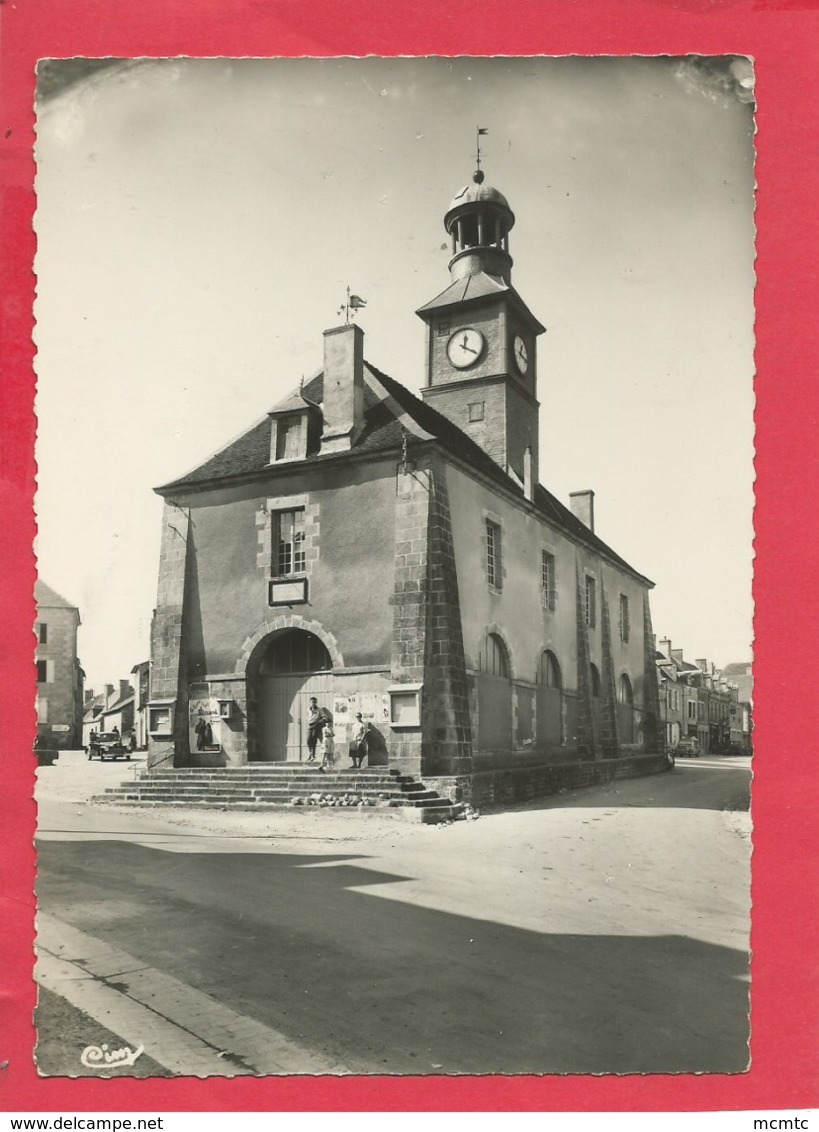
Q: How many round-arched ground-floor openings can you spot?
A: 5